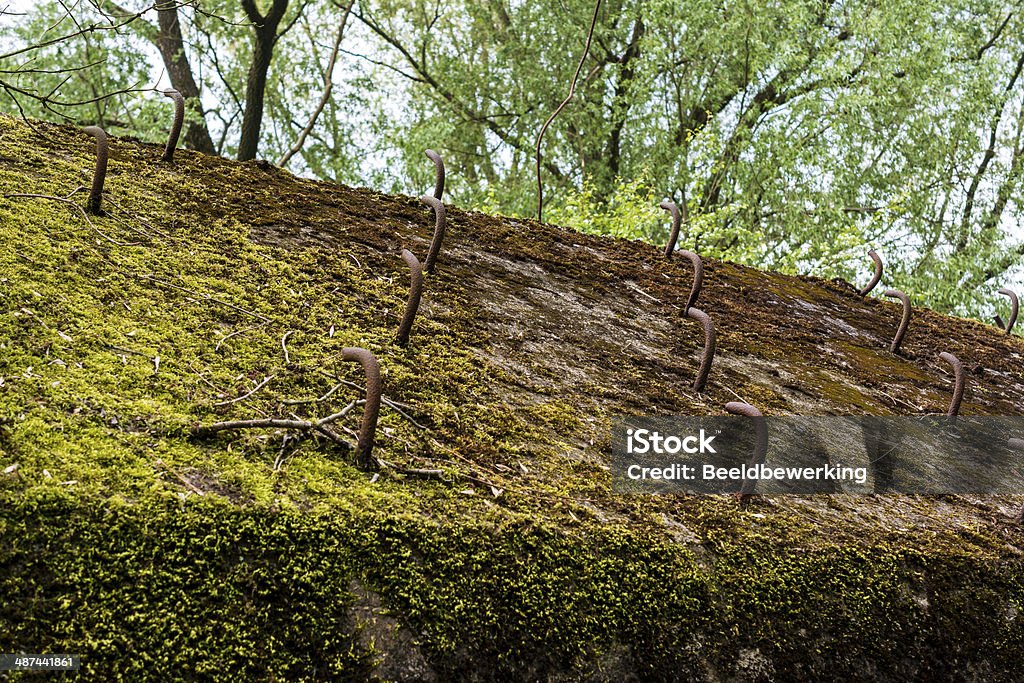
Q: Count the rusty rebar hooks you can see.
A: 15